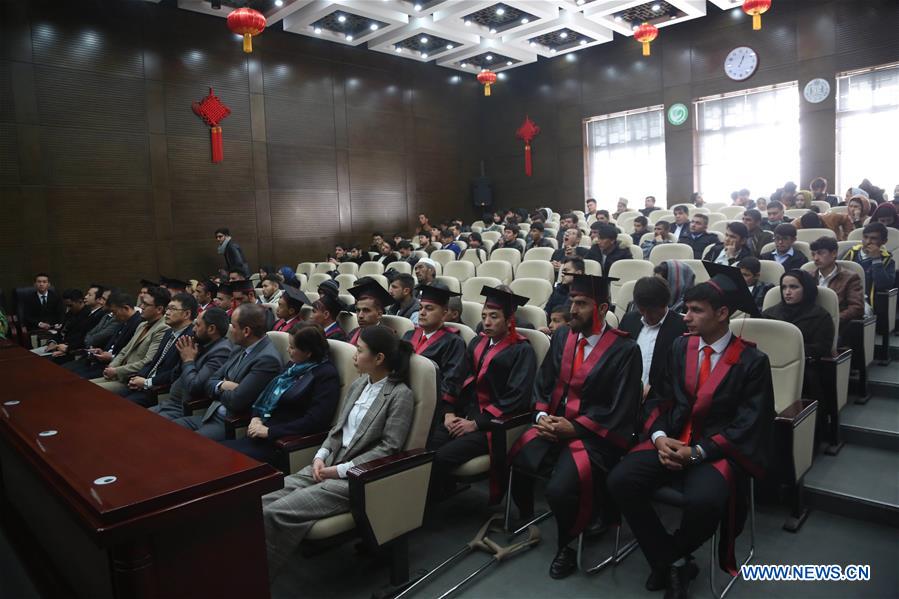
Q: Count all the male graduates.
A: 12